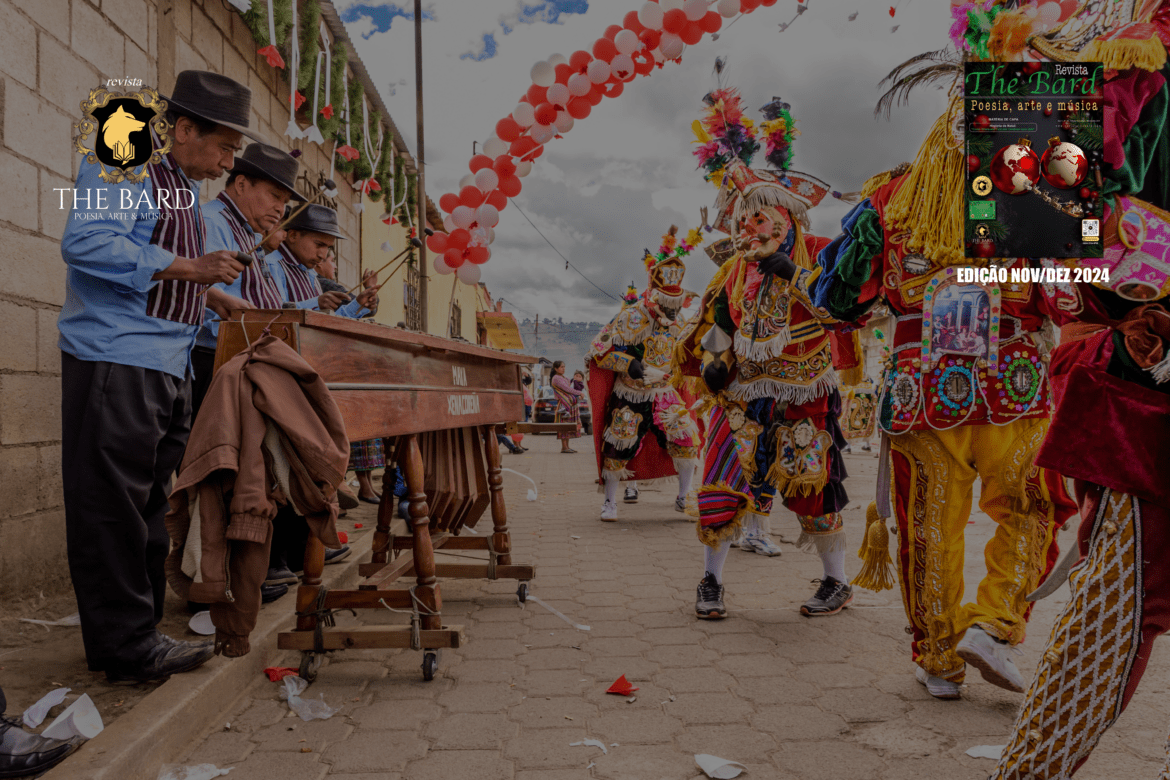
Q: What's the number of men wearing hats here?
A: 3